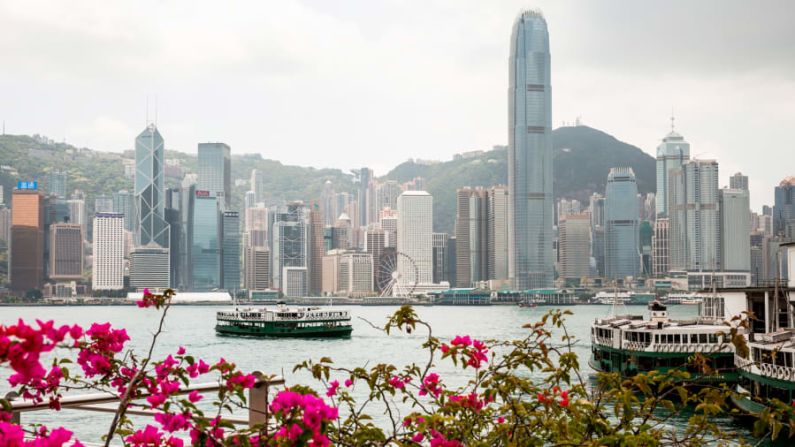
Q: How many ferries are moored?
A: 2